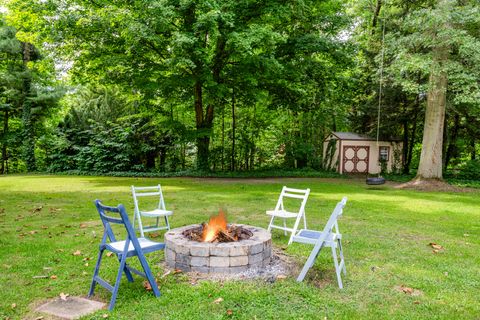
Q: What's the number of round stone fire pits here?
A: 1